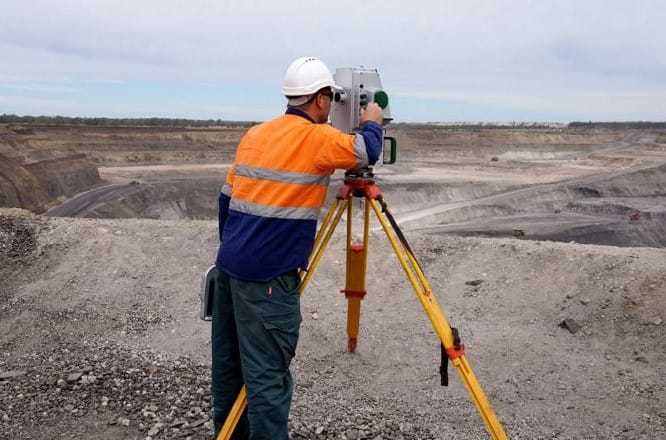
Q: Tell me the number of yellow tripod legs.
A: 3